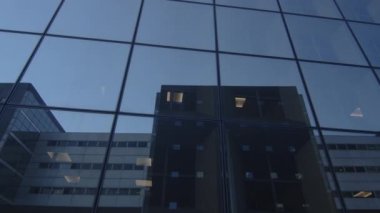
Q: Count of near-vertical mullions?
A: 5